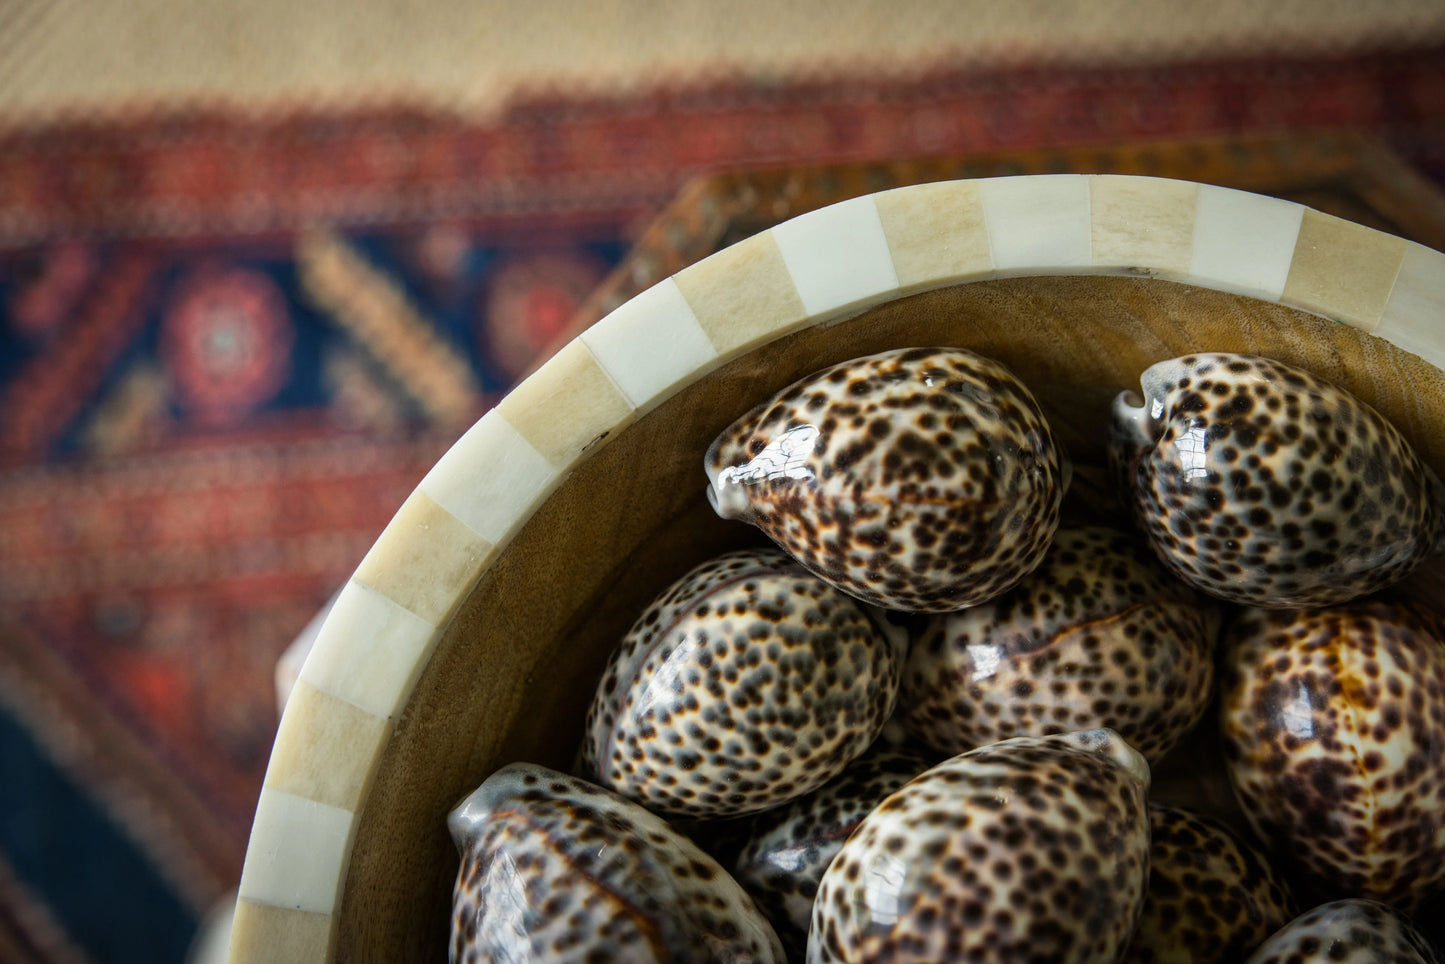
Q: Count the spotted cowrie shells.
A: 10